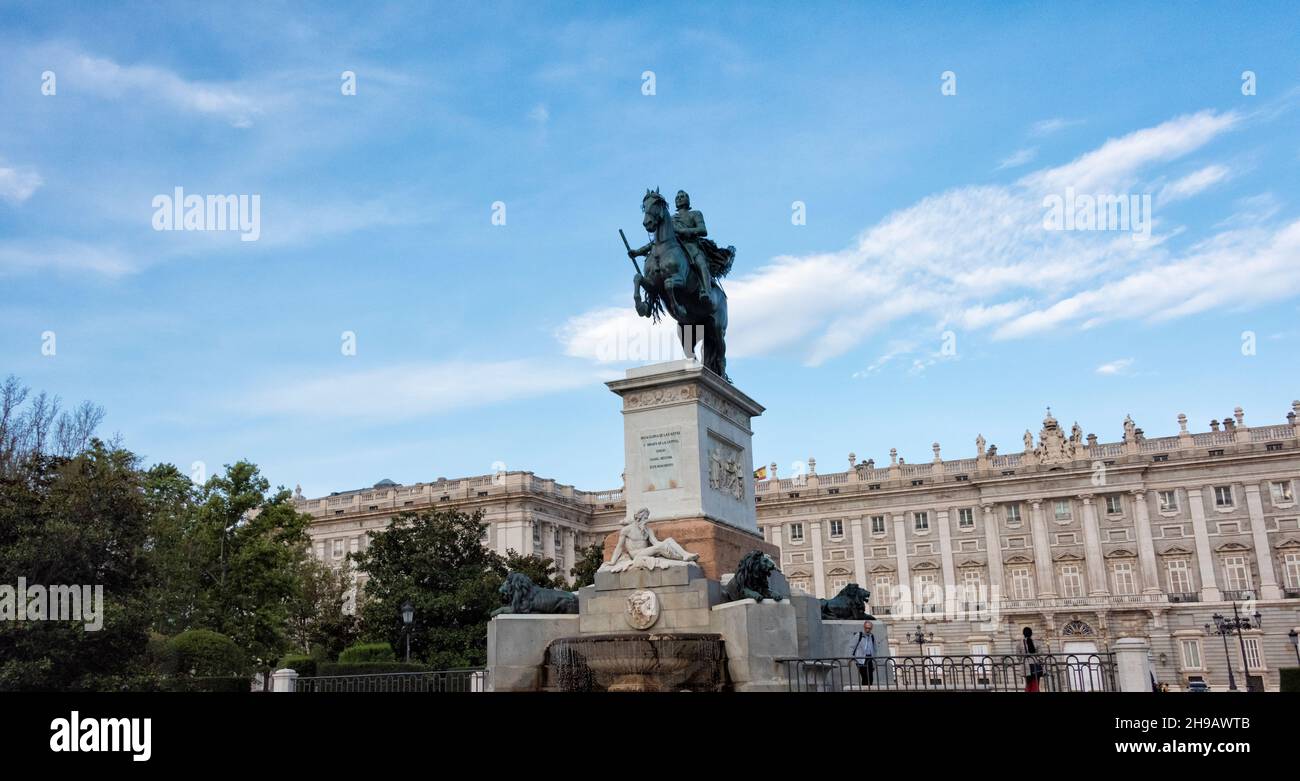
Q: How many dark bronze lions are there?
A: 3